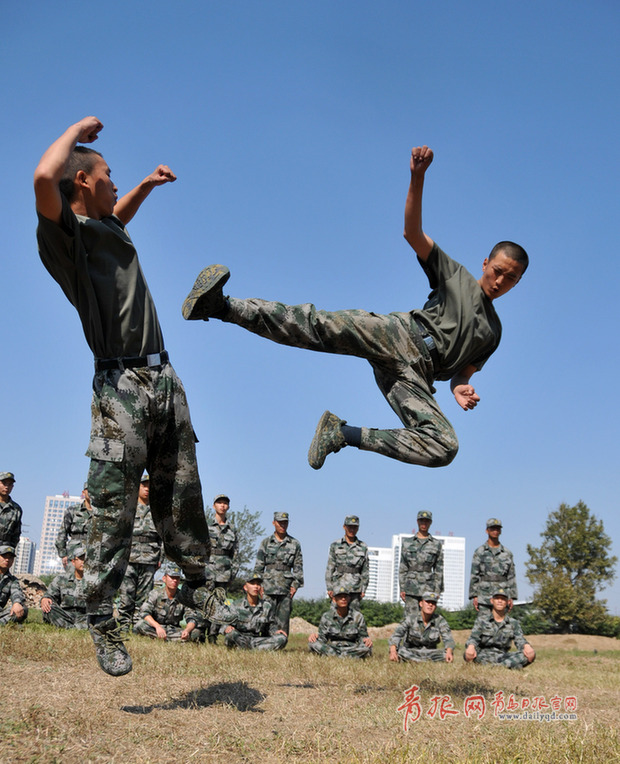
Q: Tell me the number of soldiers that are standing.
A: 8